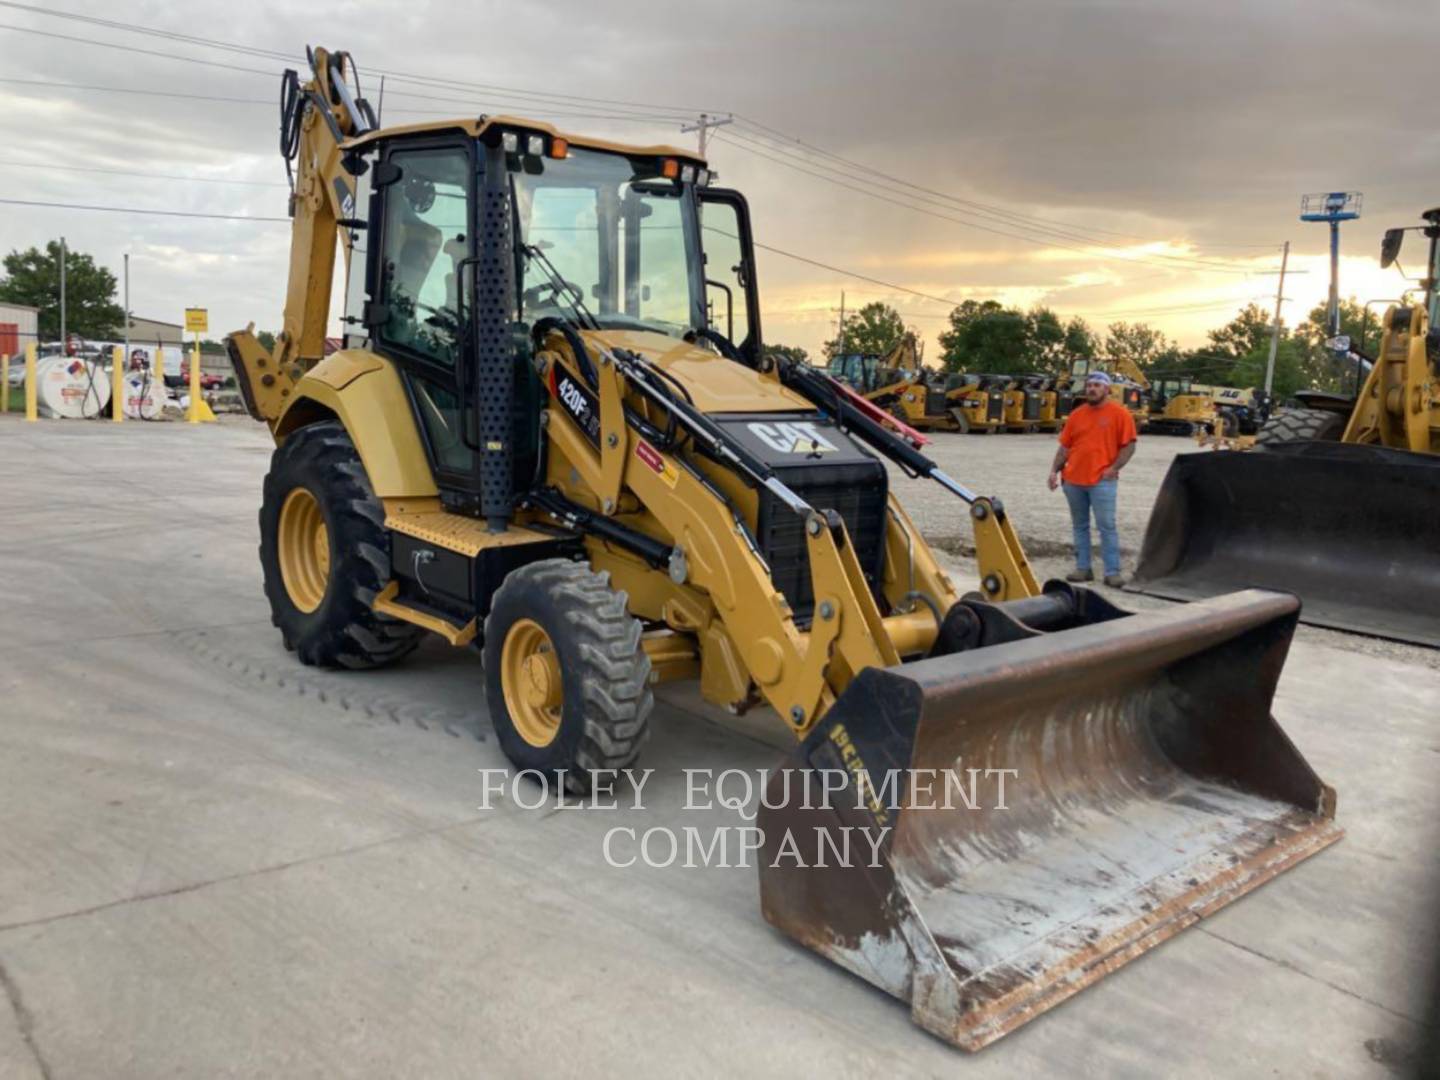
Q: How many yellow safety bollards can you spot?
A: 5